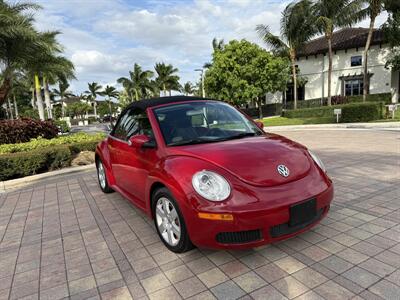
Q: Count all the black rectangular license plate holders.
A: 1